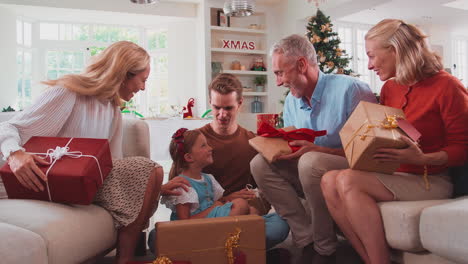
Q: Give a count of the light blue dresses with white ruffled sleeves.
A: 1